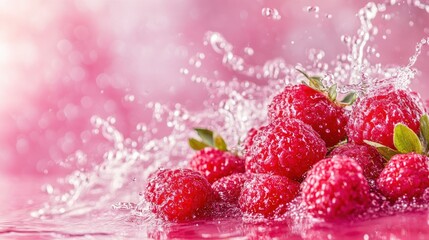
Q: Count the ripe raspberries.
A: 10